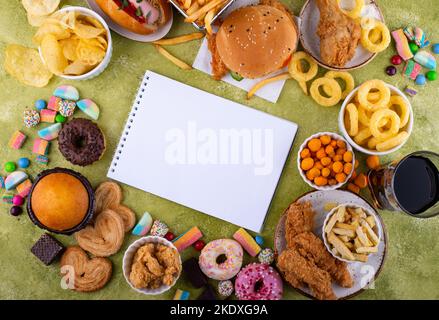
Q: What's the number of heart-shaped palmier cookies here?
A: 3